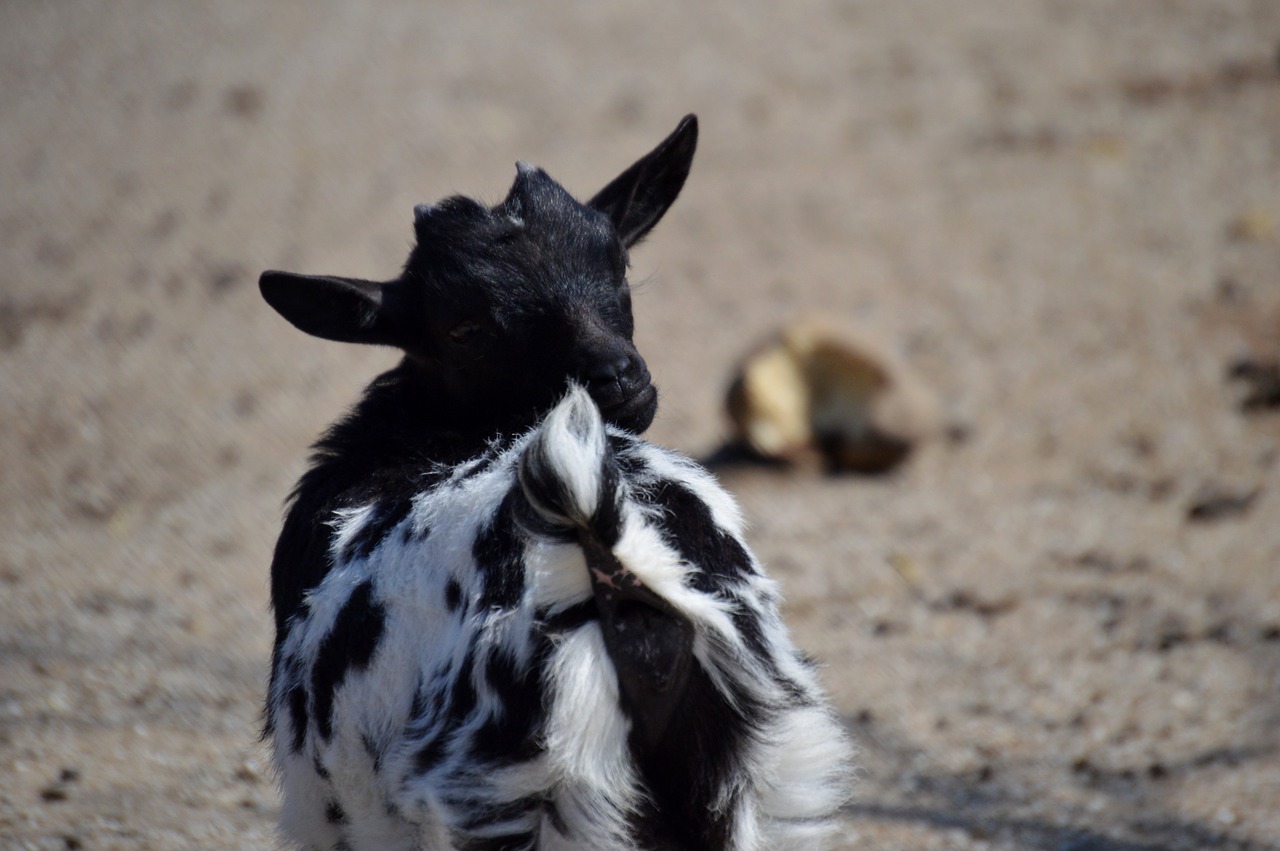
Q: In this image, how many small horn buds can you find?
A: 2